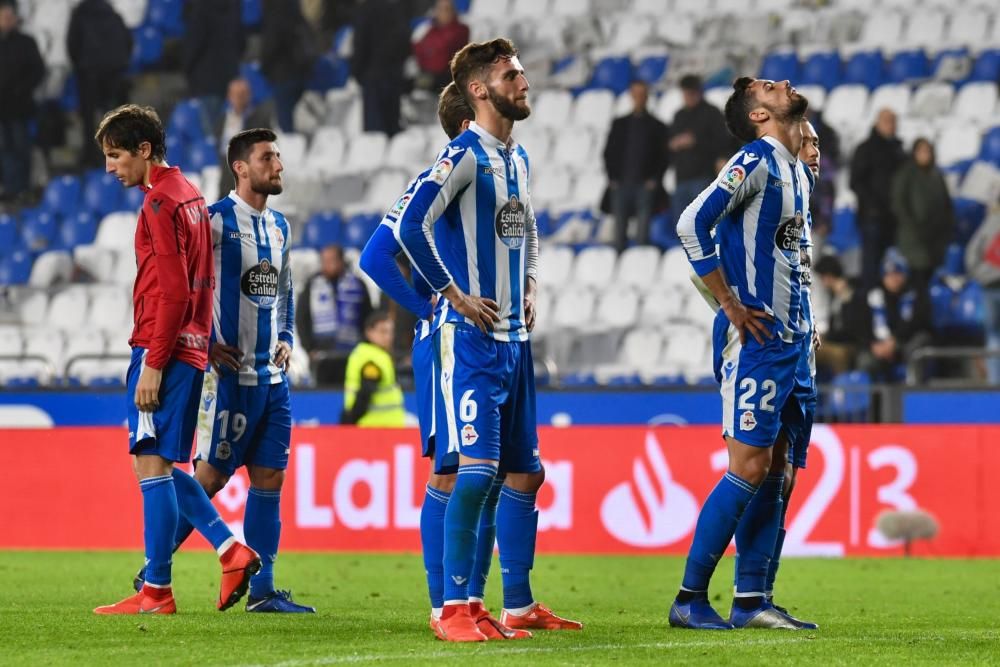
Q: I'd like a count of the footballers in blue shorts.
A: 6